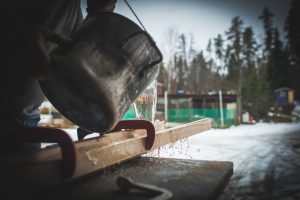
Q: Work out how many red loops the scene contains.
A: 2